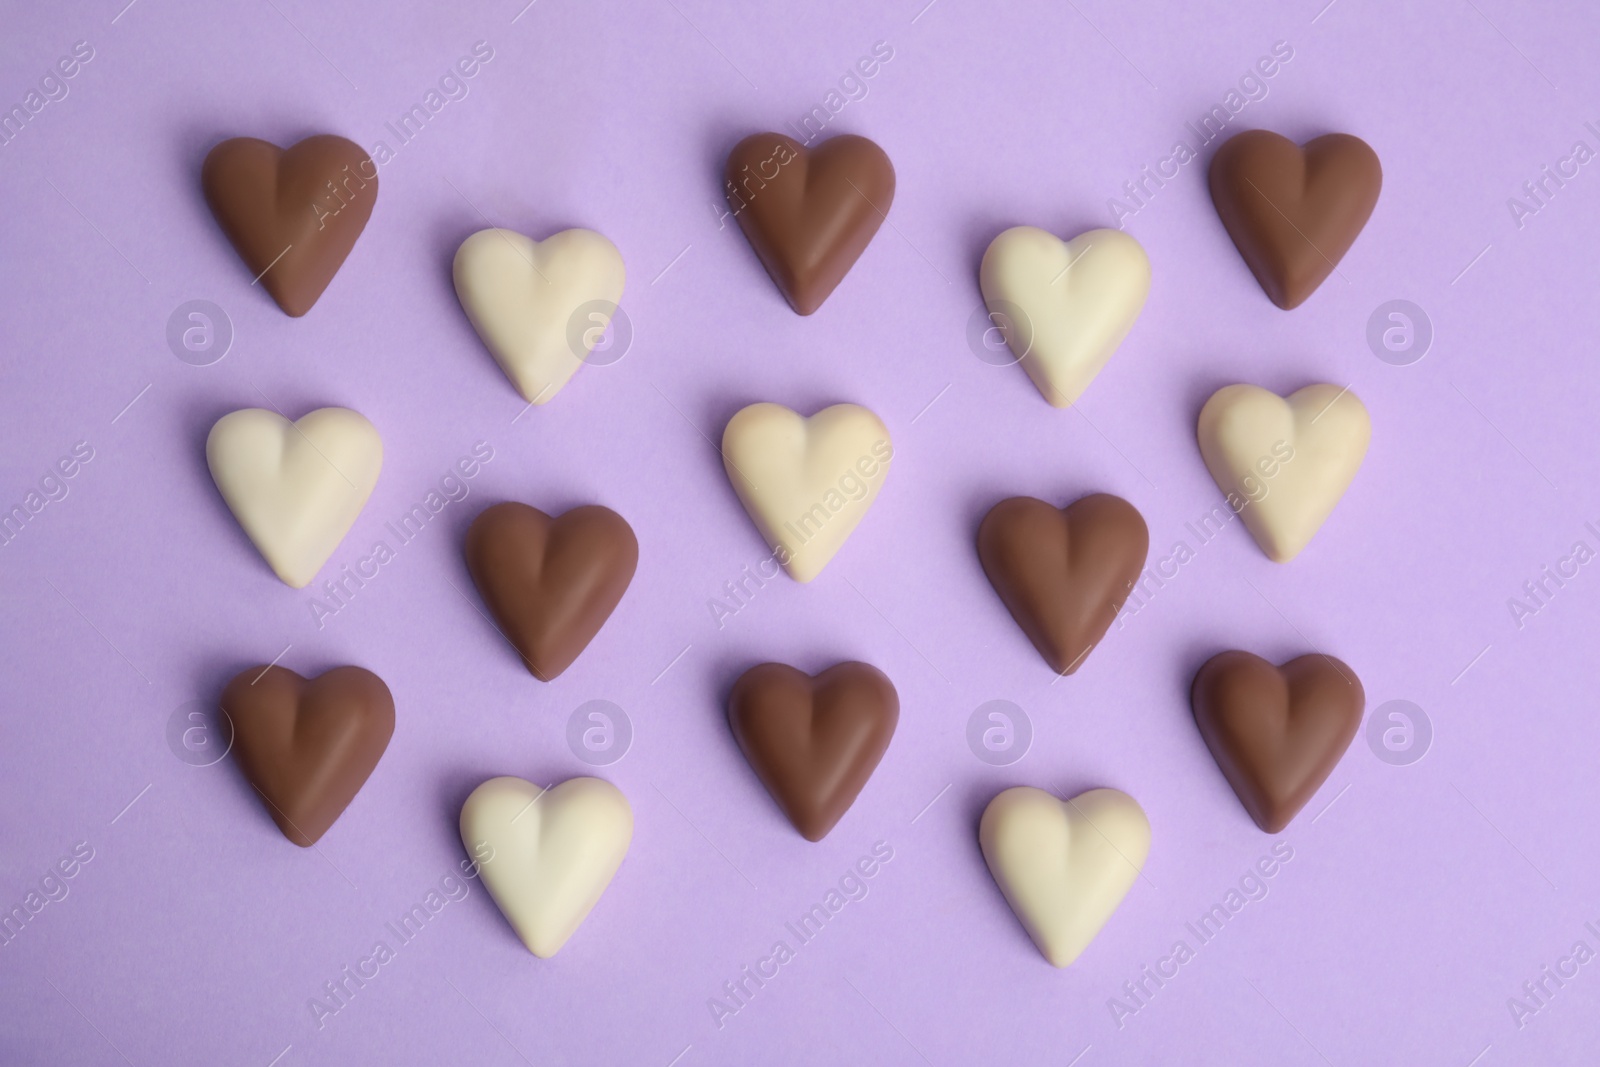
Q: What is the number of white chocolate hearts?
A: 7